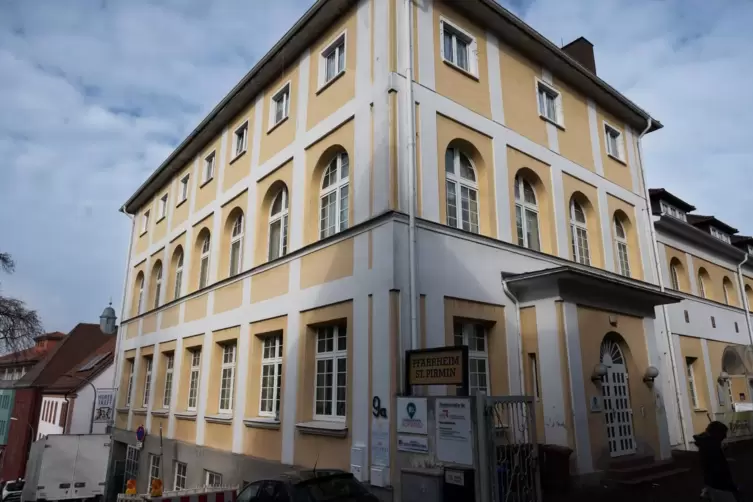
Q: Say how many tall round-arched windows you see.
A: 11